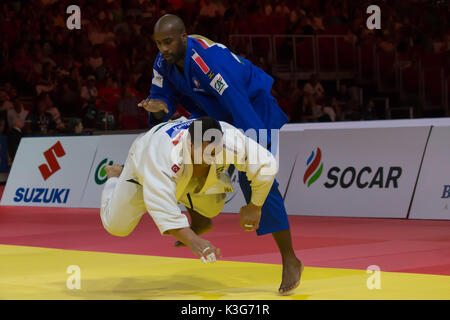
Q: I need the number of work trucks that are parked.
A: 0